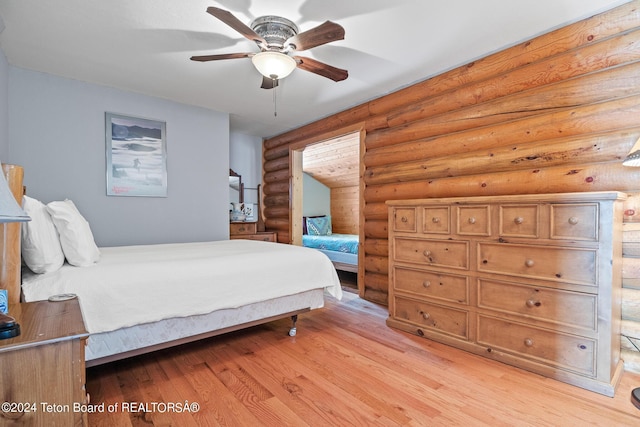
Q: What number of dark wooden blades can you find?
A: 5